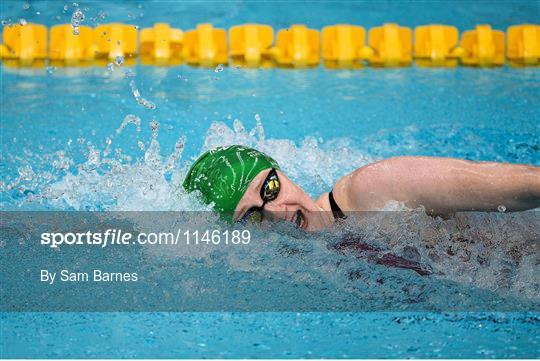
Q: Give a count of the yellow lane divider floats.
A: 12